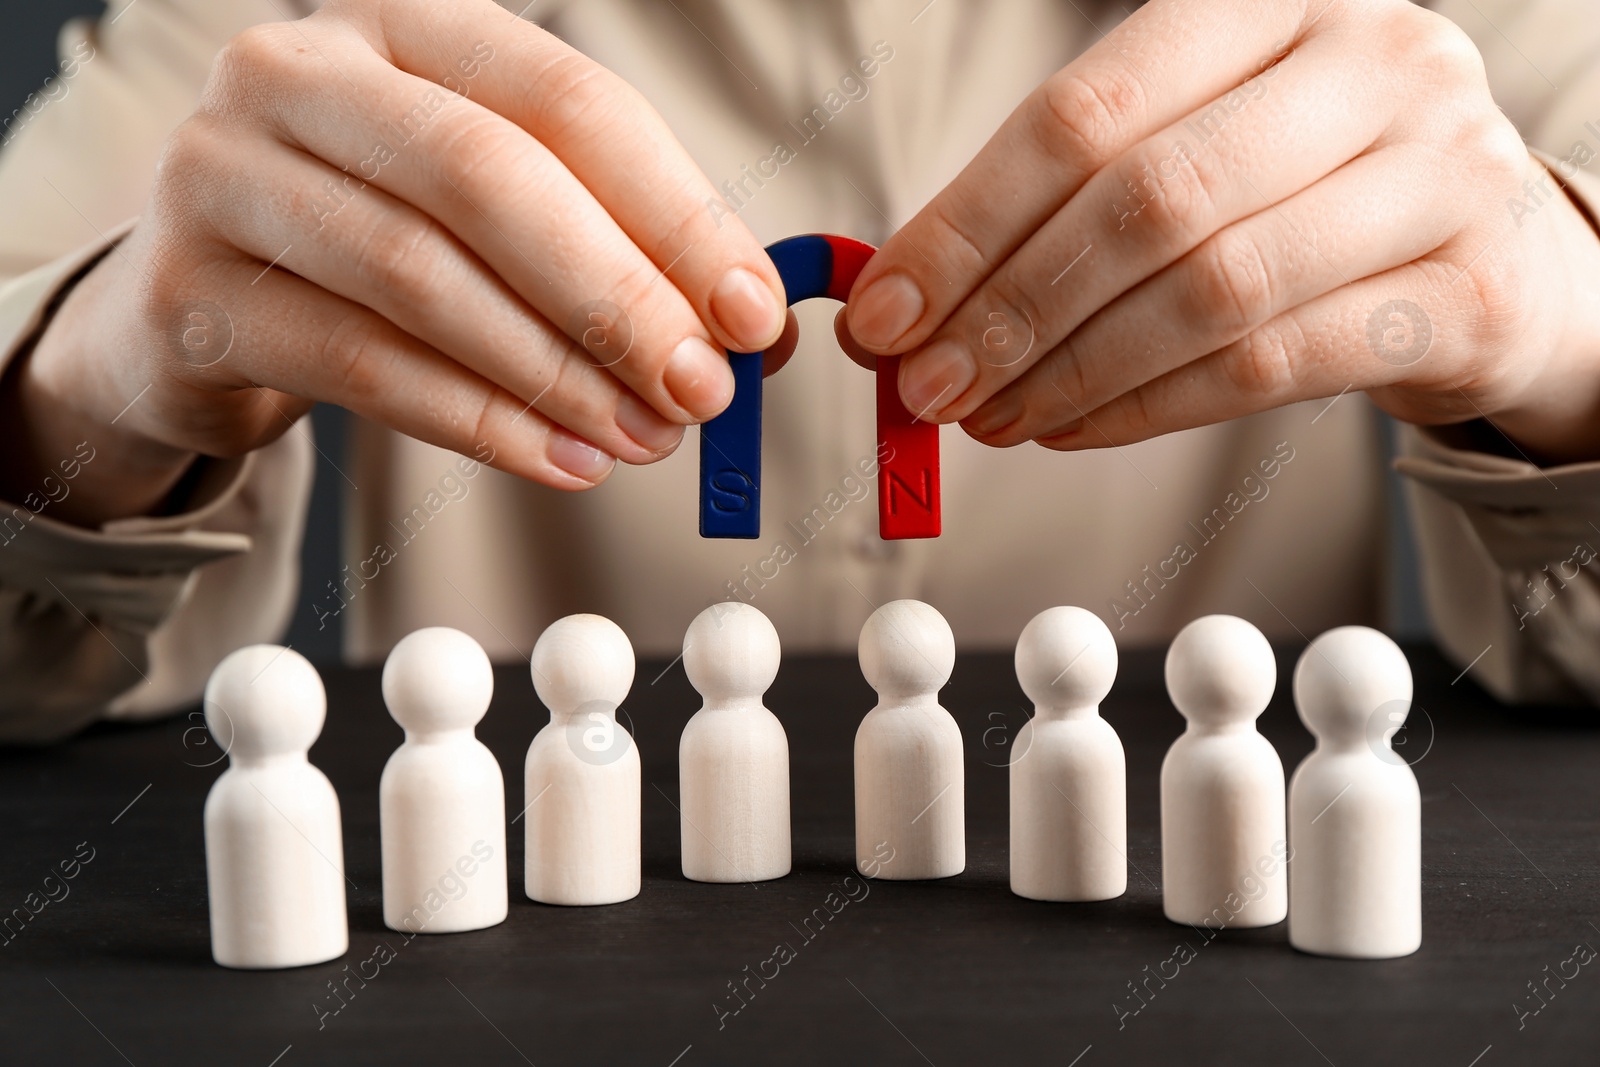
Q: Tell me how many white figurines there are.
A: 8